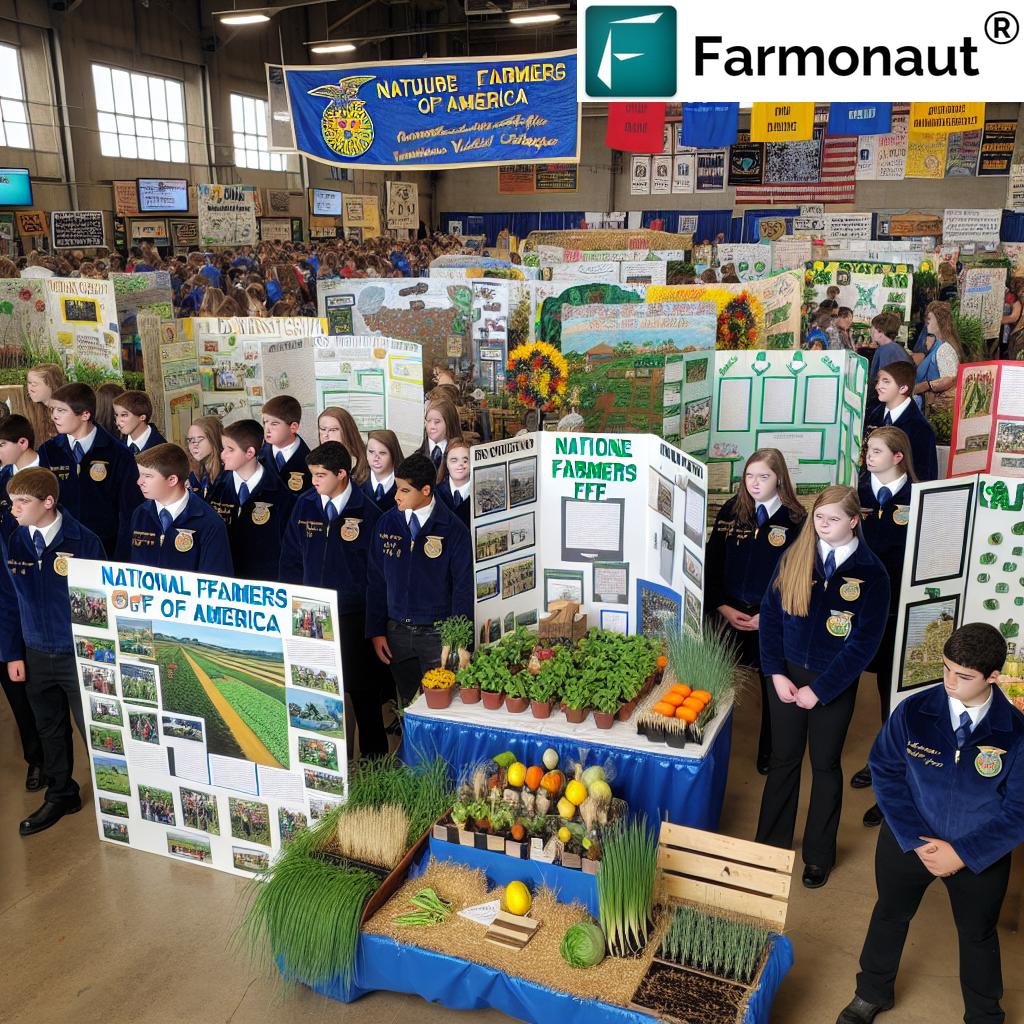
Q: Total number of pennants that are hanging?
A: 5